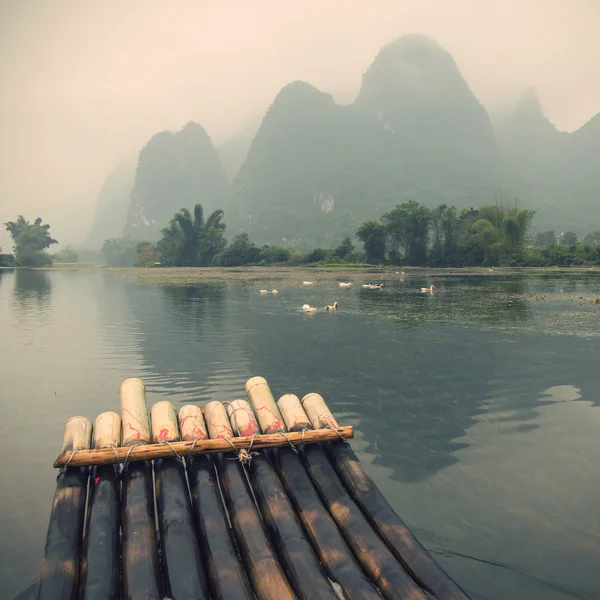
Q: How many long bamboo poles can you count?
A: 10